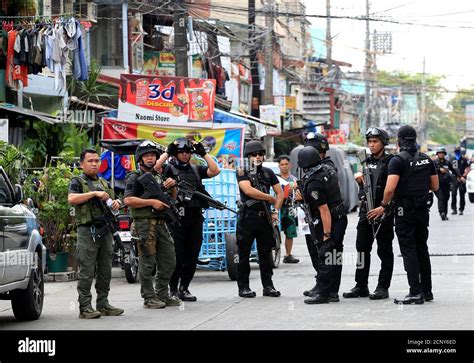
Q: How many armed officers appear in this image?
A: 10